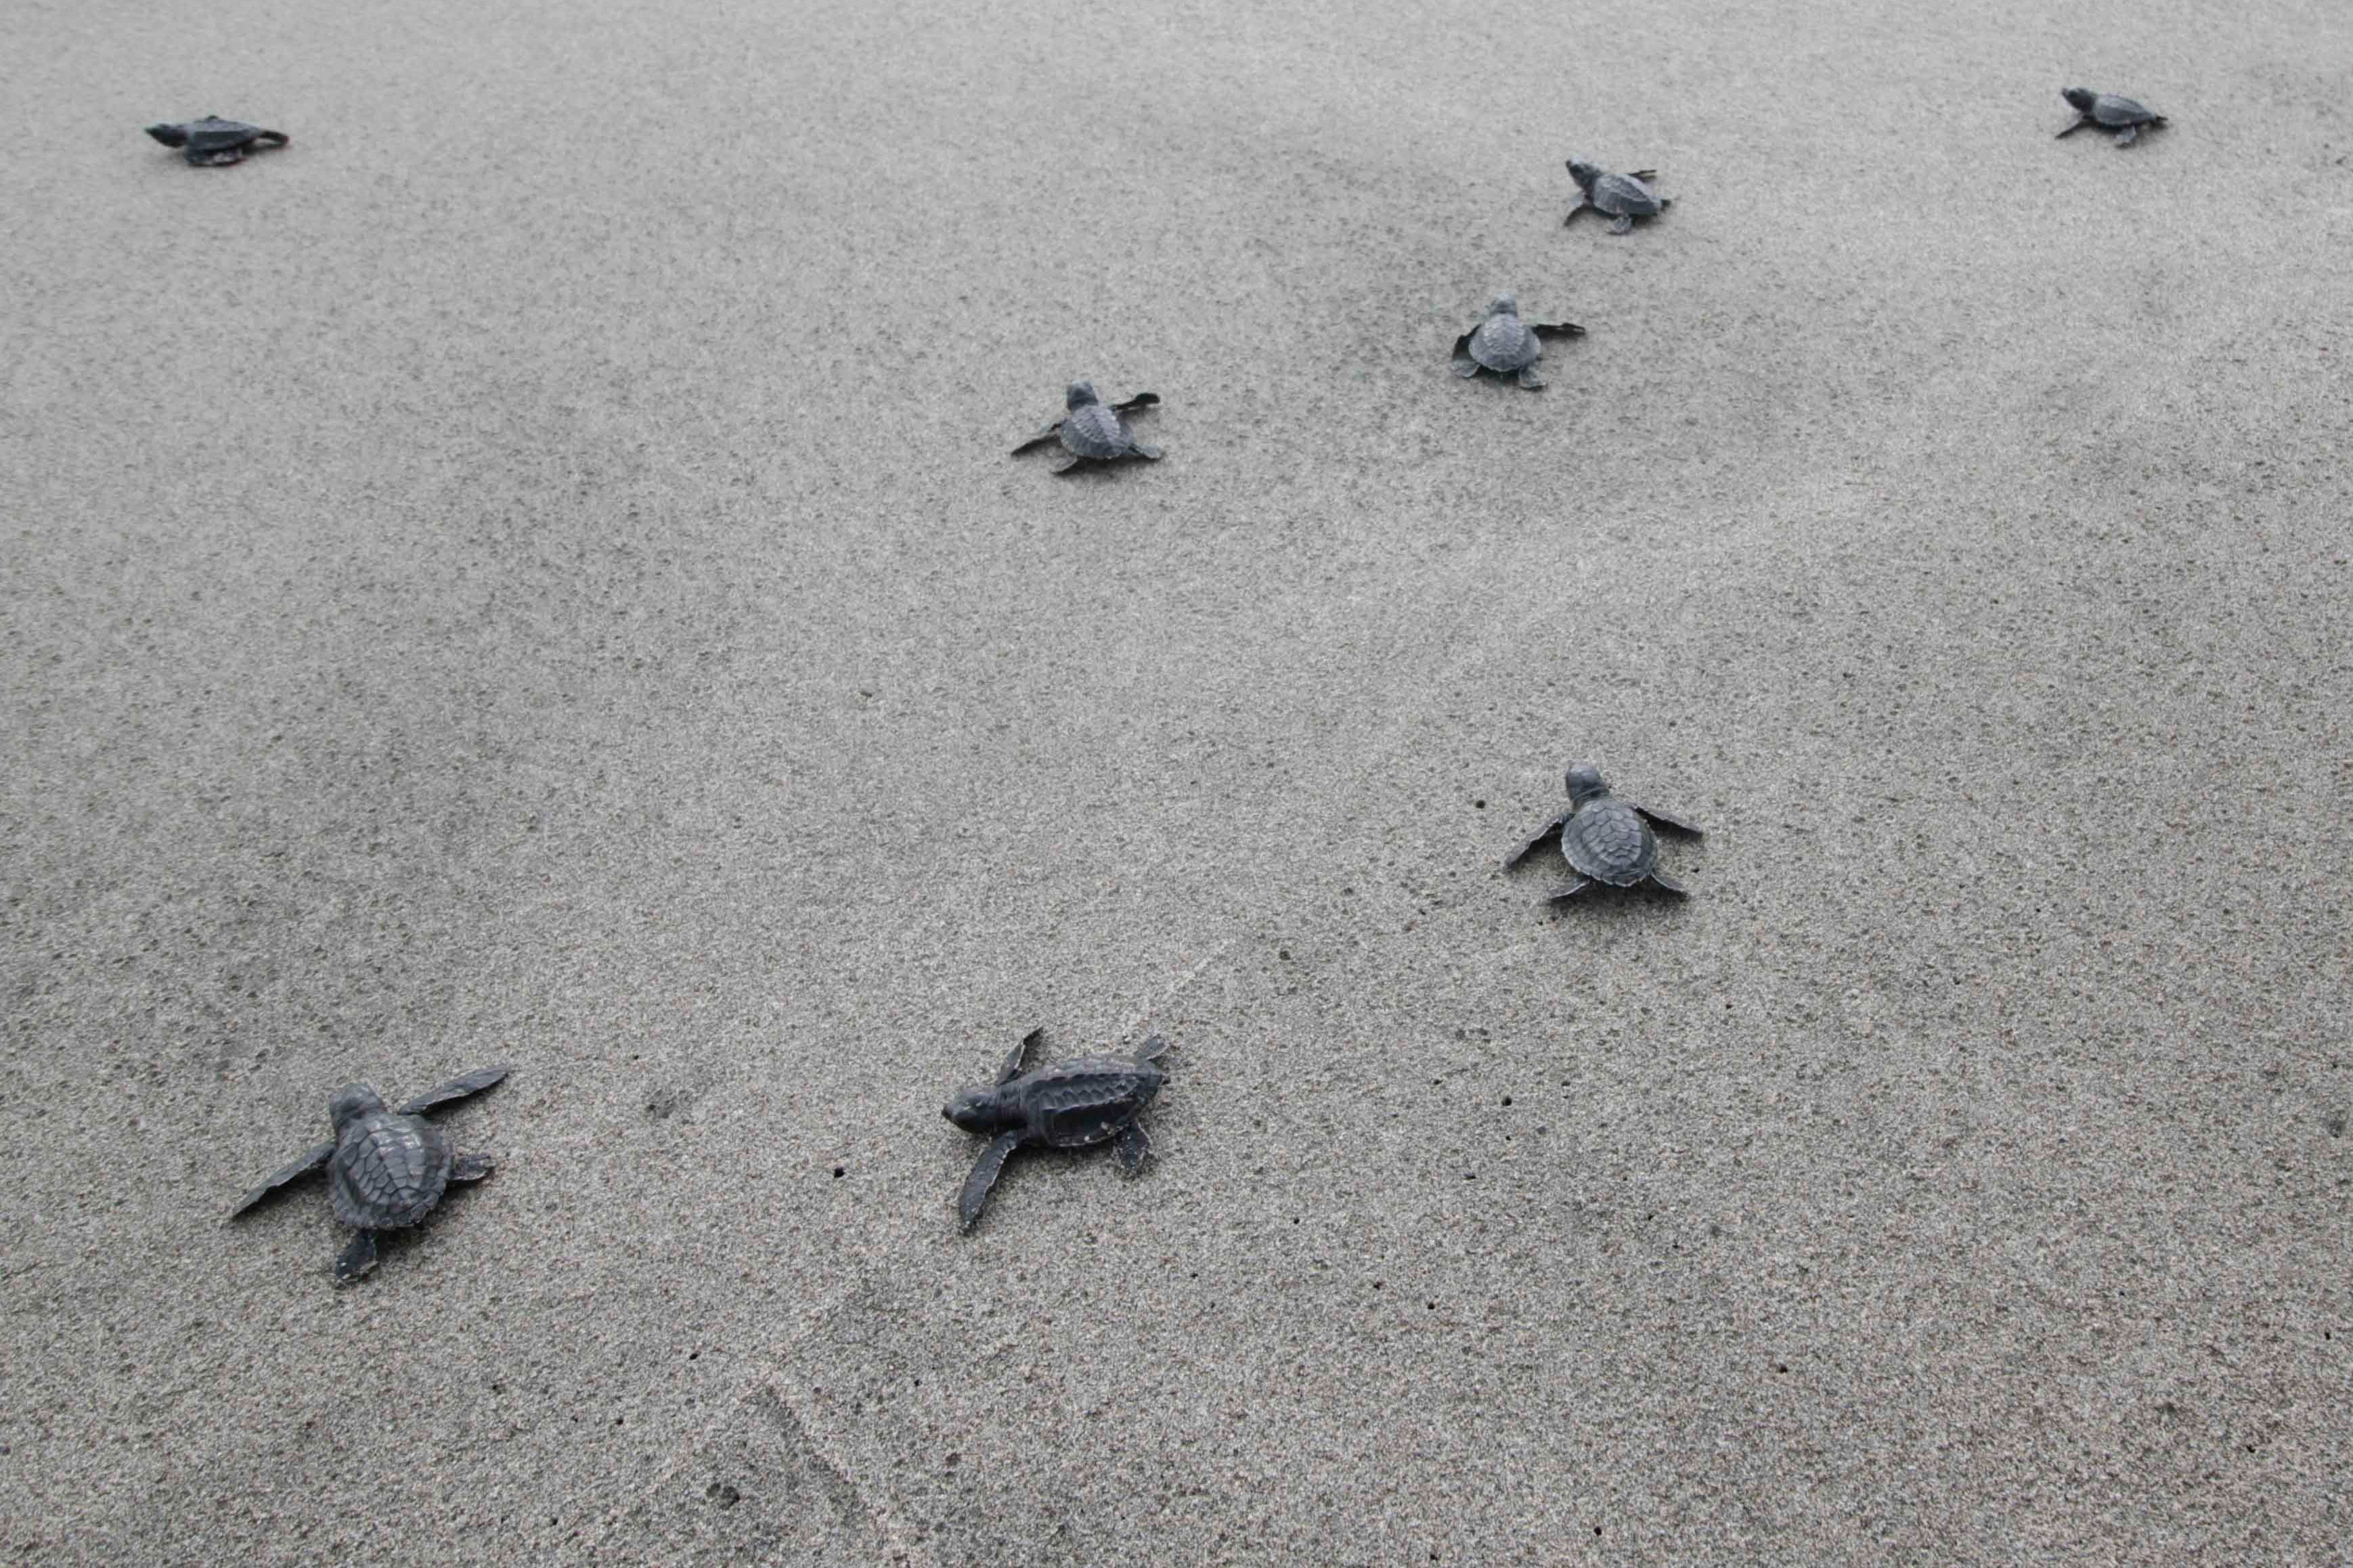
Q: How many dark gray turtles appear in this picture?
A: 8